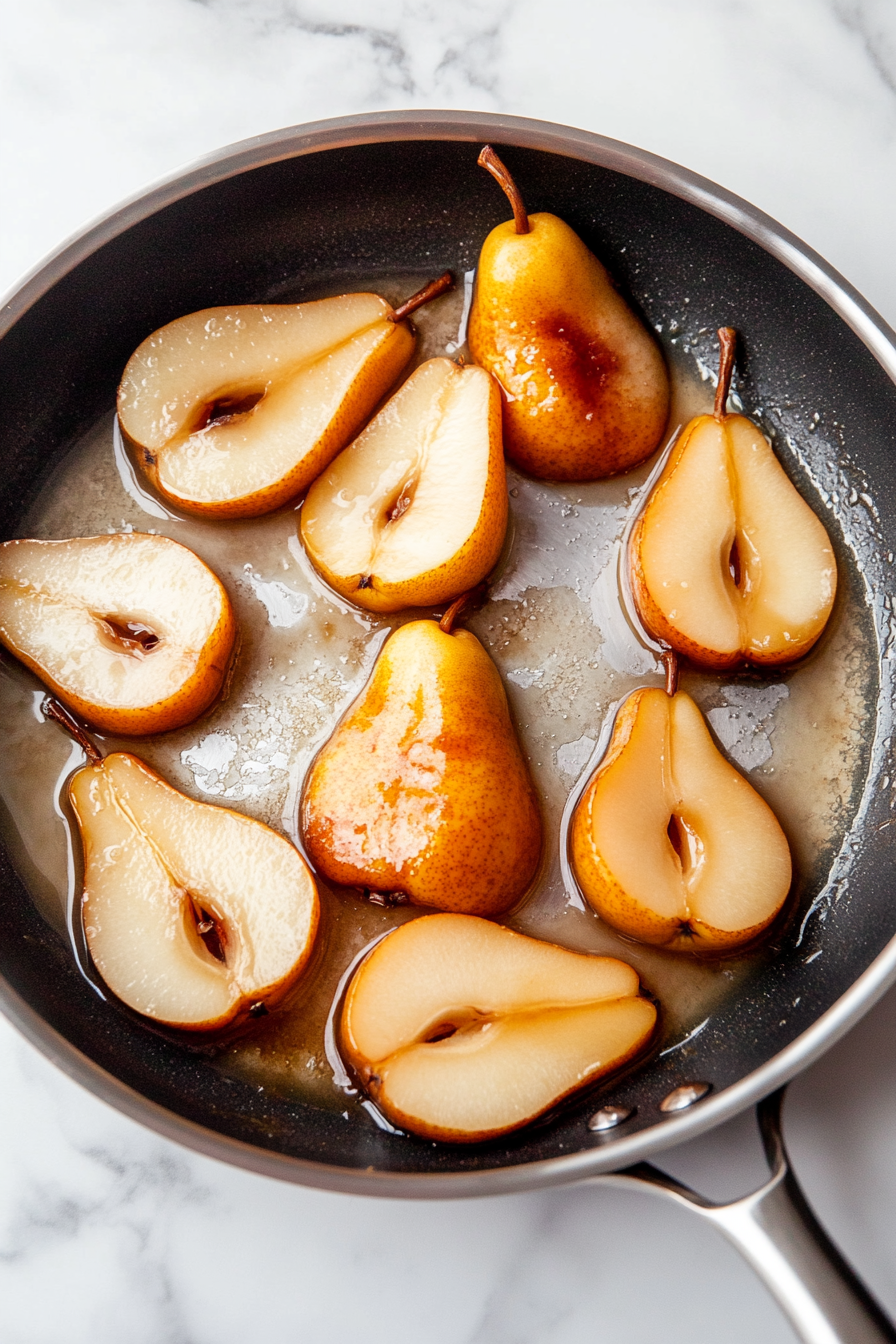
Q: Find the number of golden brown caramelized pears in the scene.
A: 9